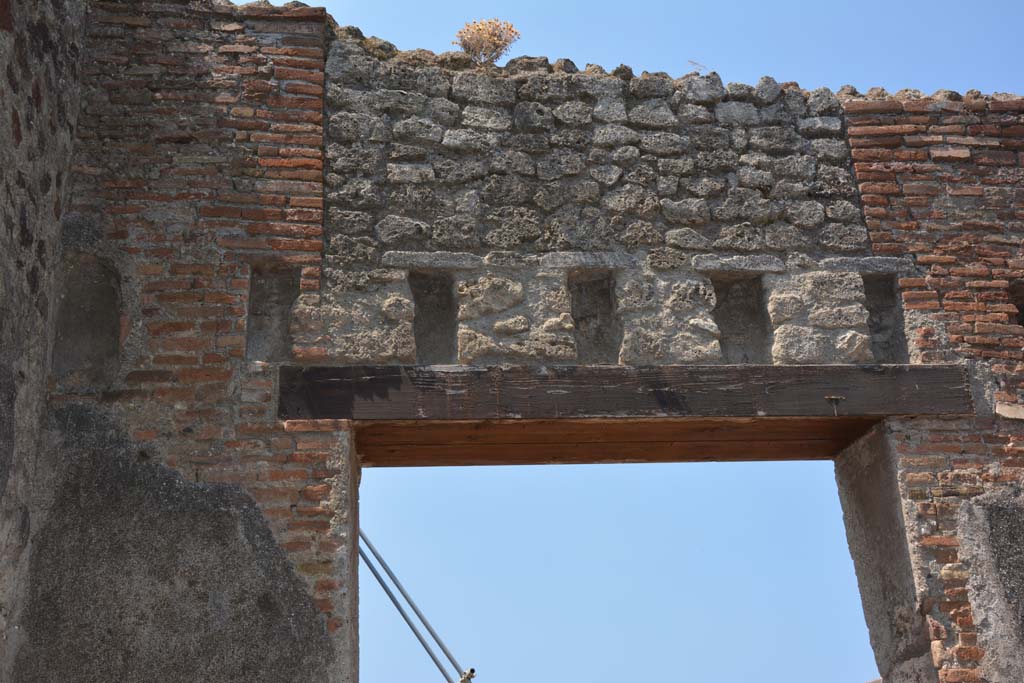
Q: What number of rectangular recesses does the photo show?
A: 5